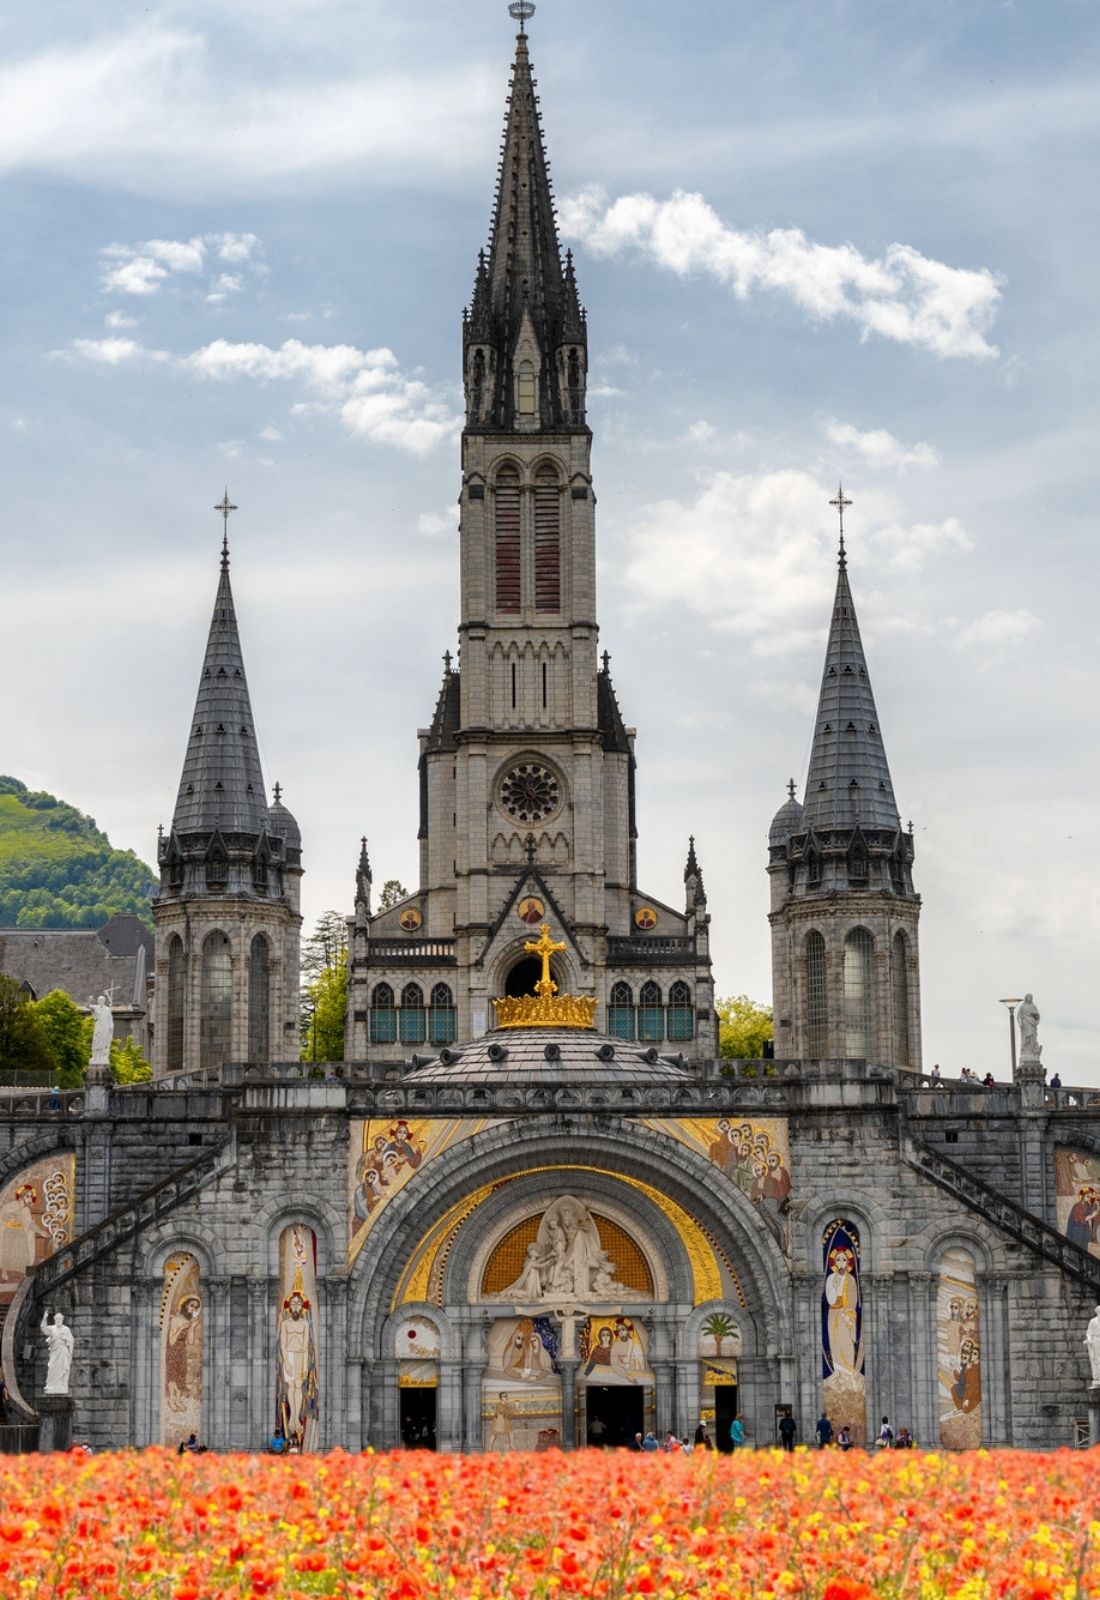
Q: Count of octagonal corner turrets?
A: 2